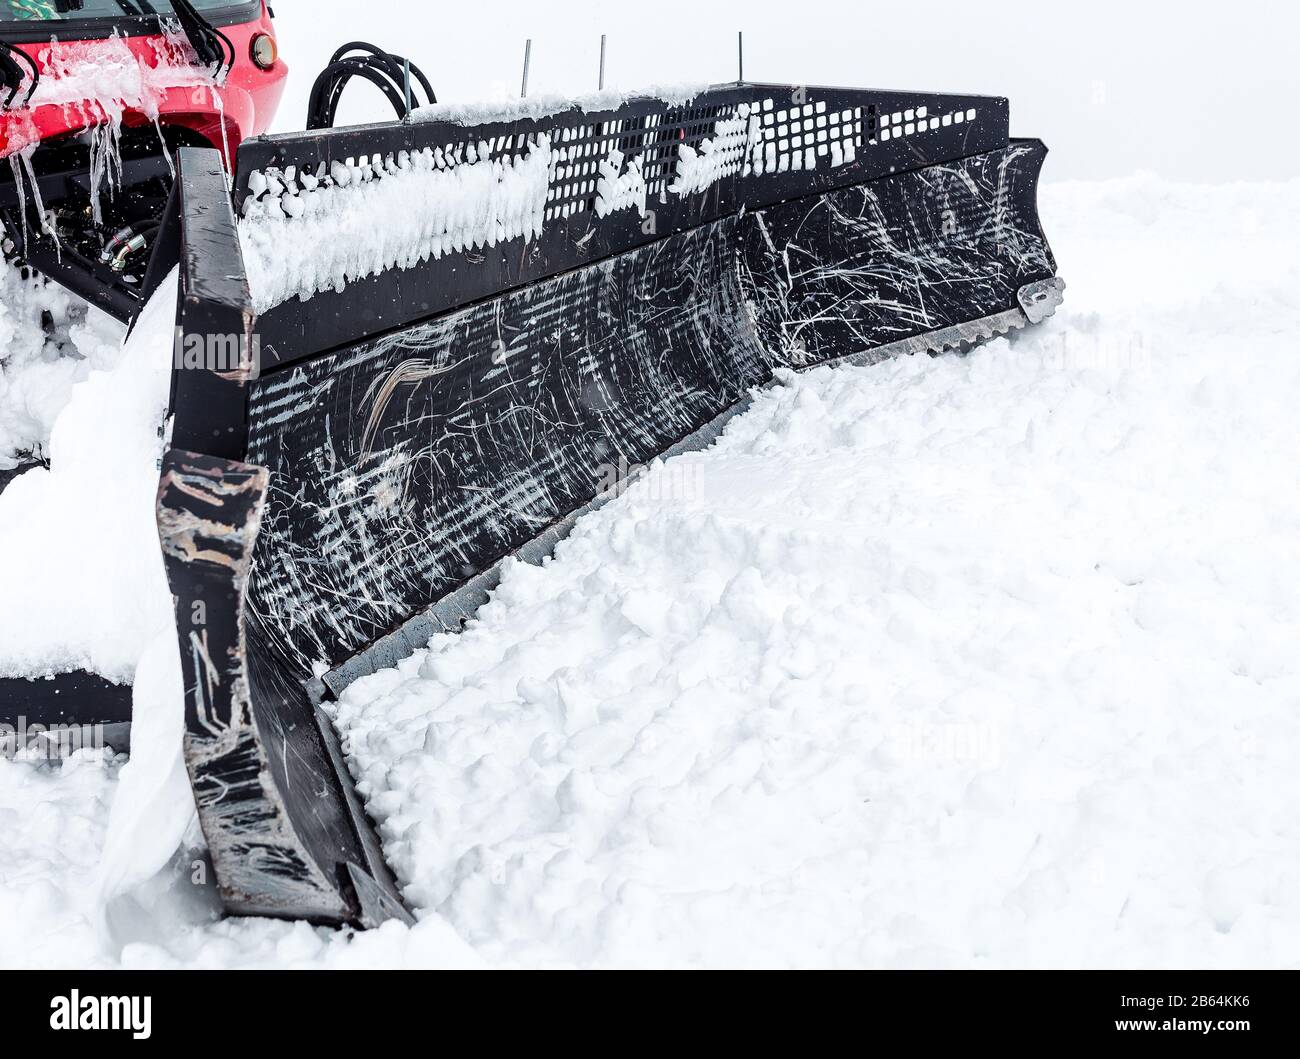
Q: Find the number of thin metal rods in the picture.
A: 4